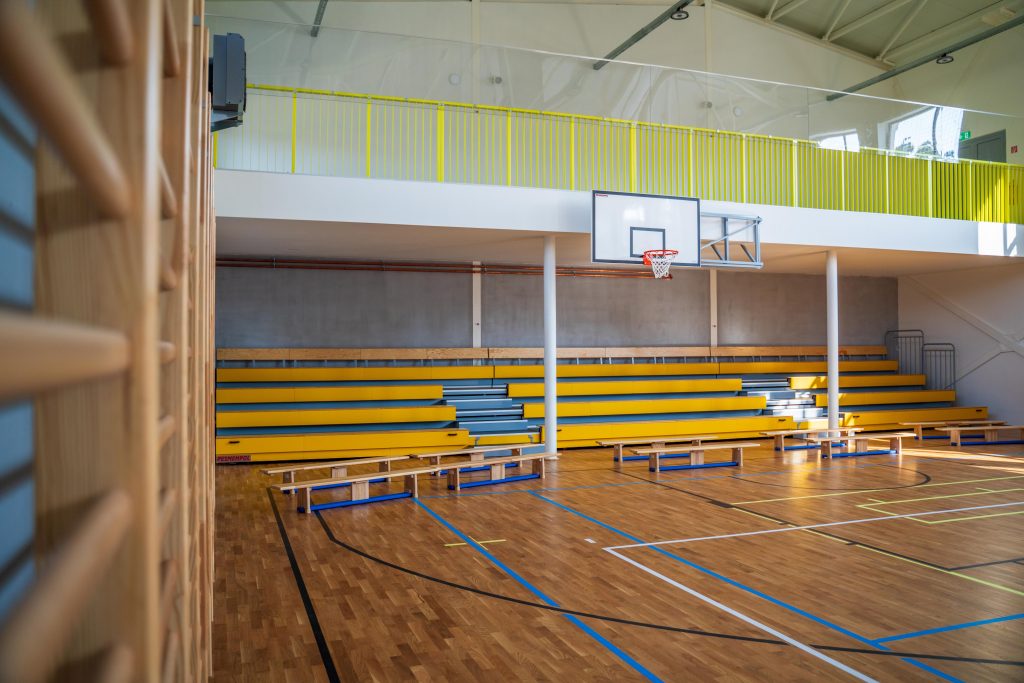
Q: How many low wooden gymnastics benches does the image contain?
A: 10